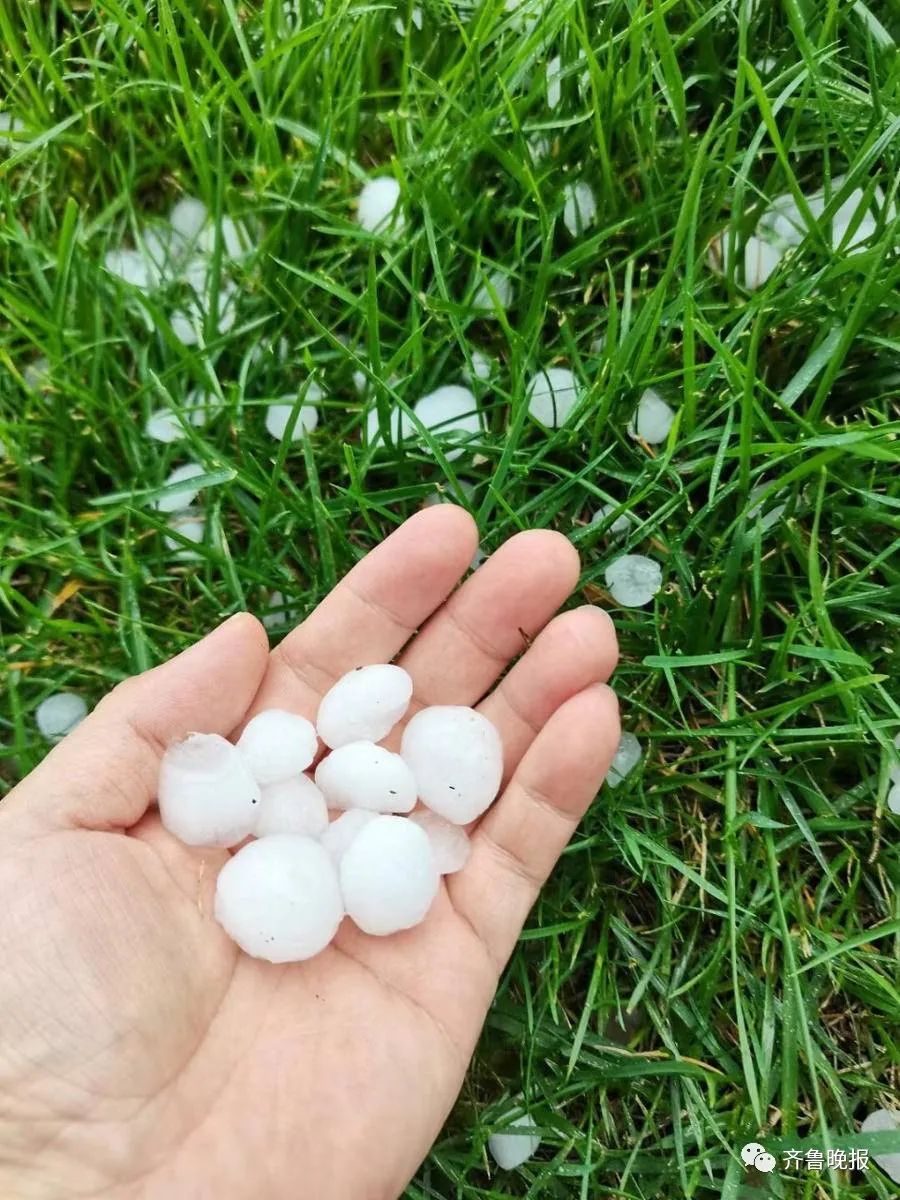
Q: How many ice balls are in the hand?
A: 10